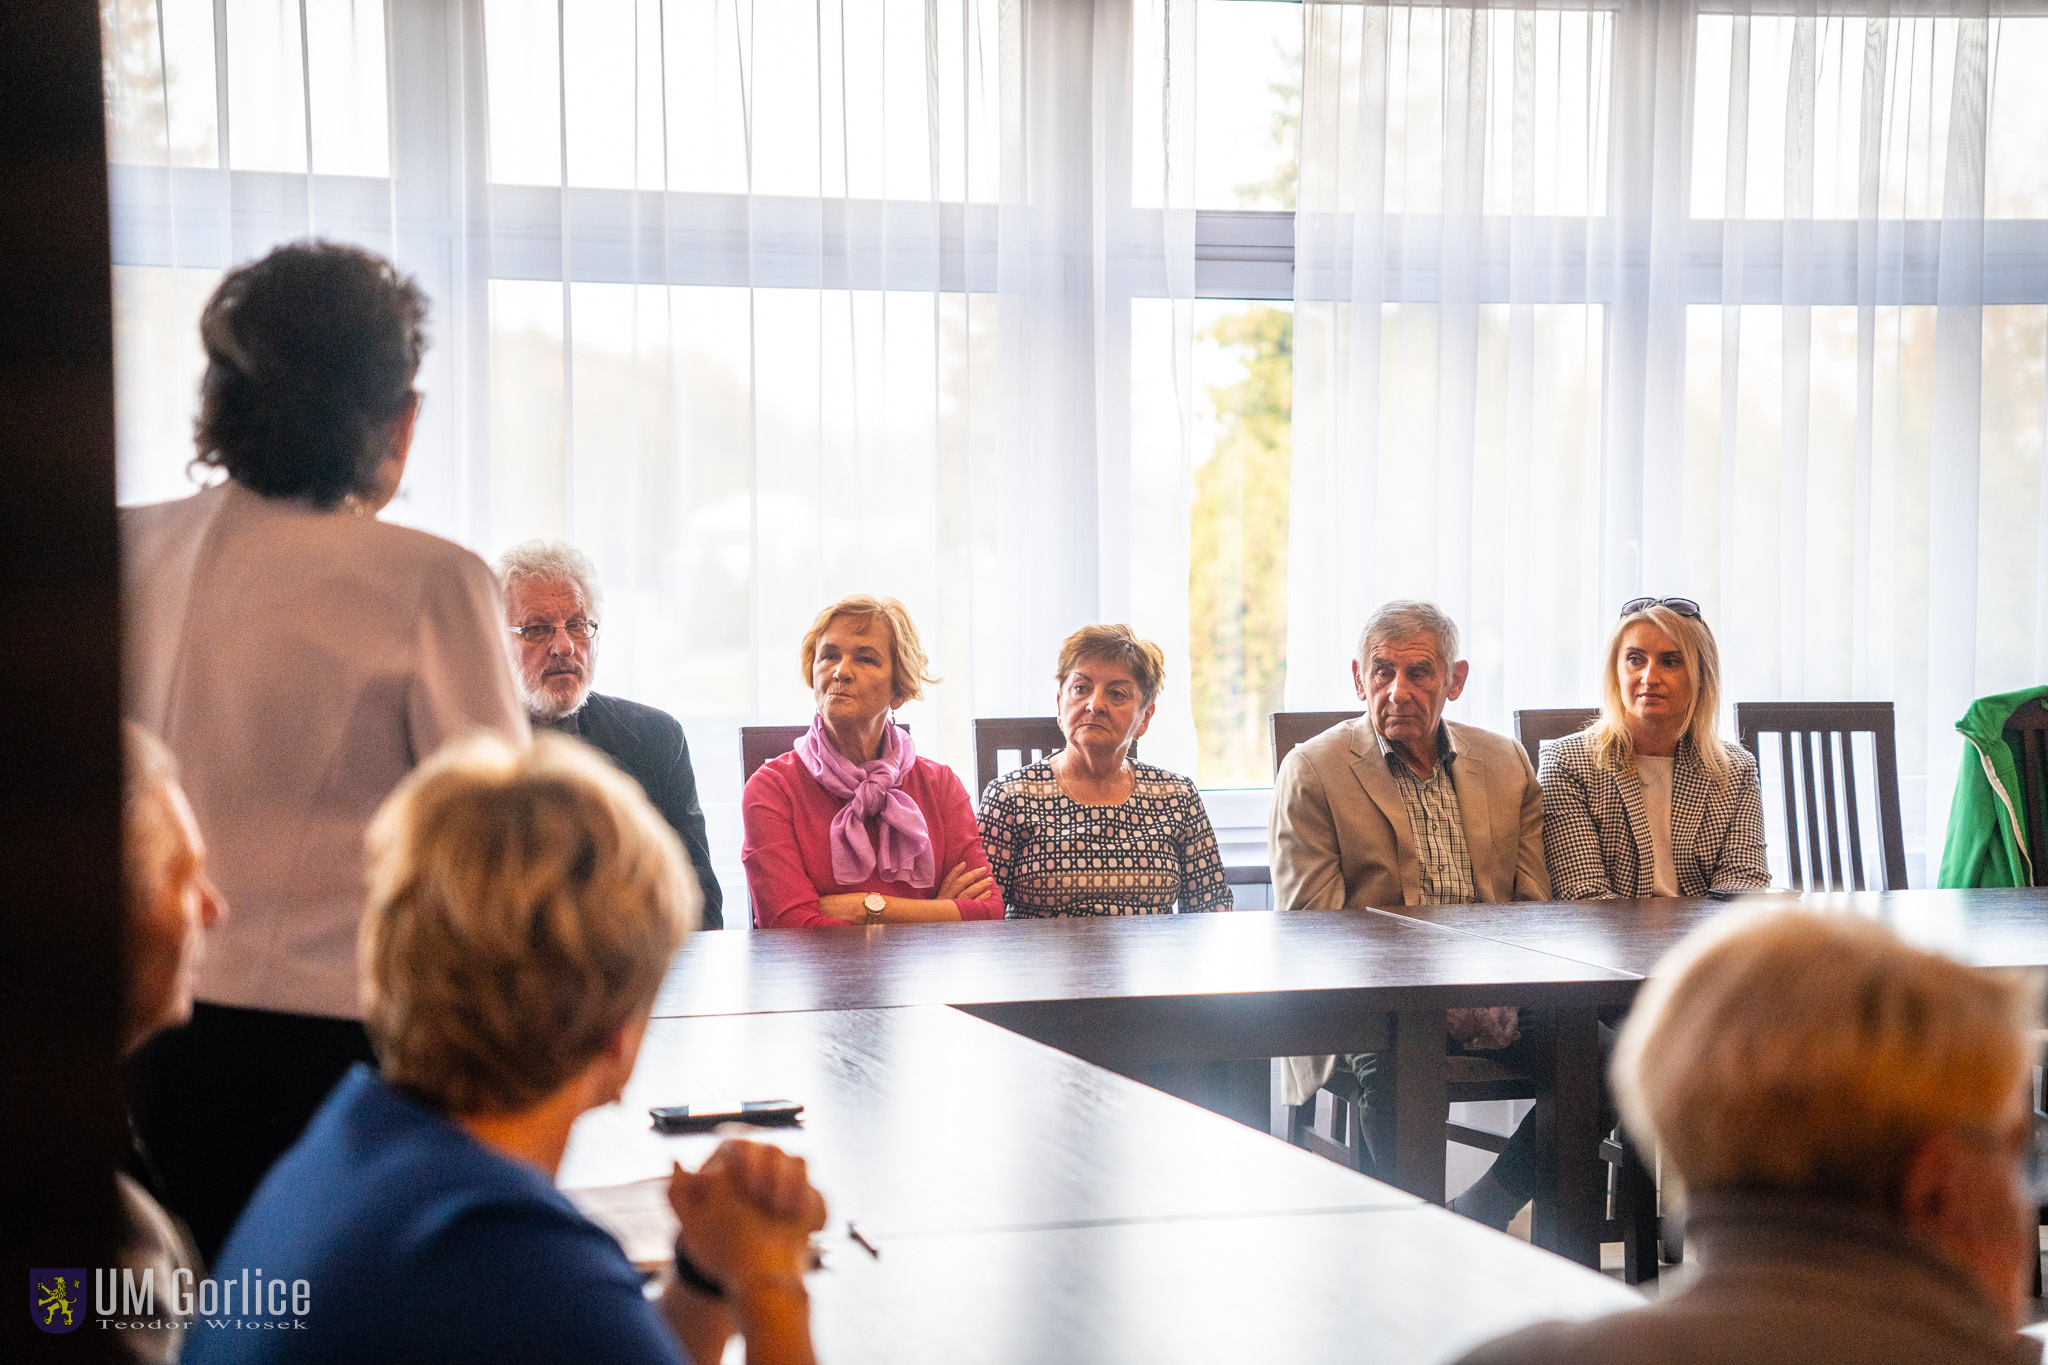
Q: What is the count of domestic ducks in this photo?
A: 0